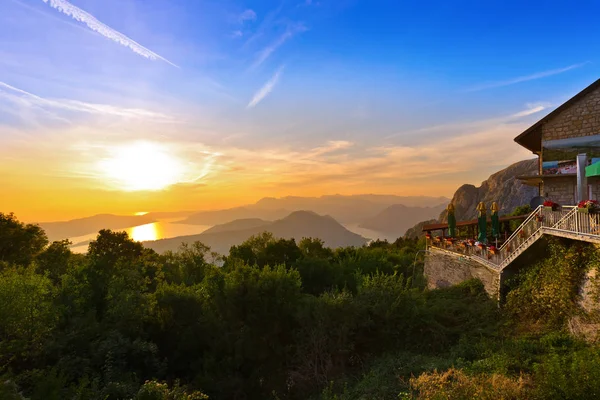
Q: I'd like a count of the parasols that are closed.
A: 3